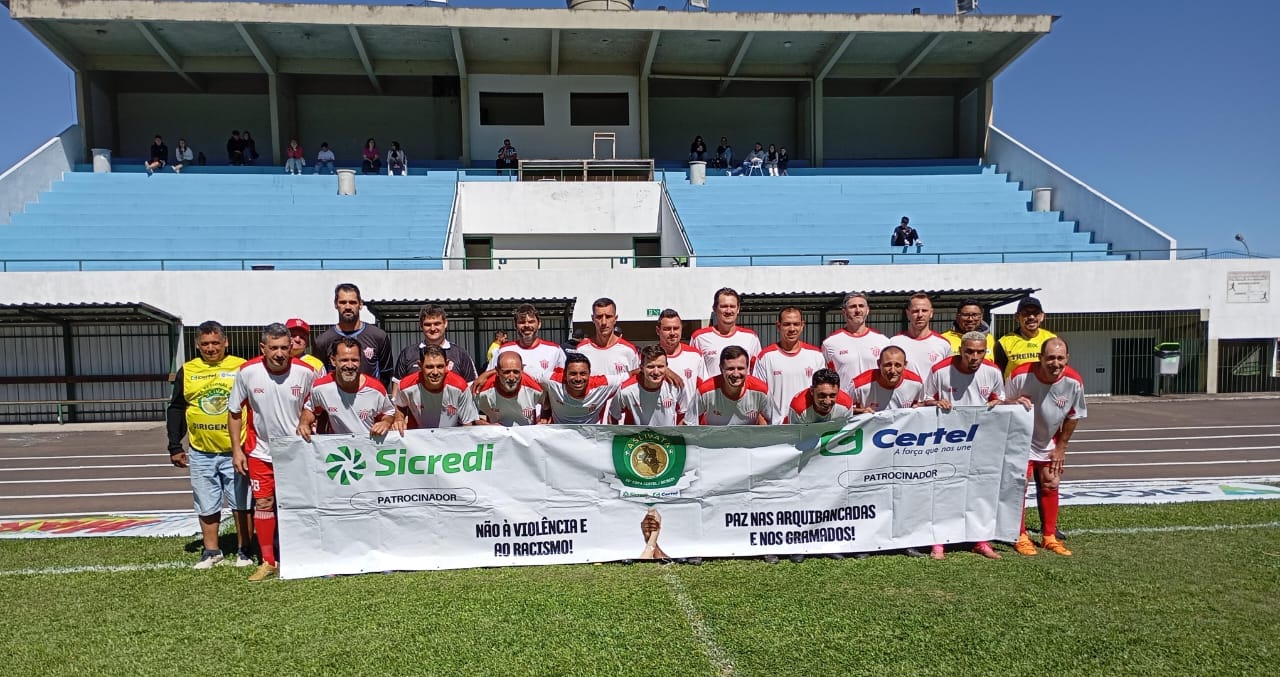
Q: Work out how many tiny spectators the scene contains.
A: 15